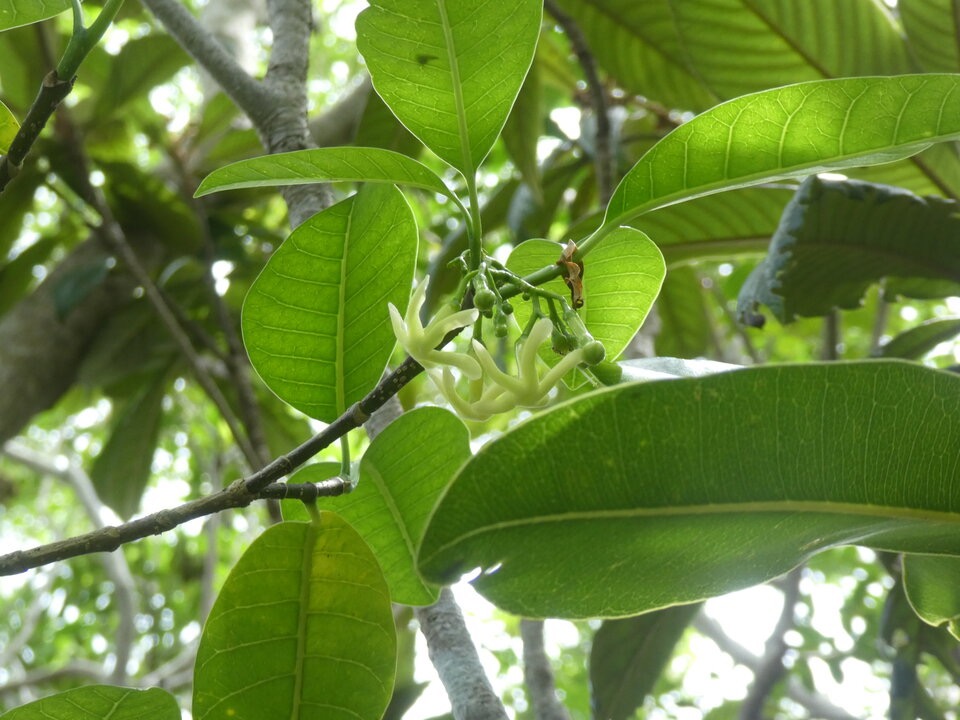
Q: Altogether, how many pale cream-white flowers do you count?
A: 3